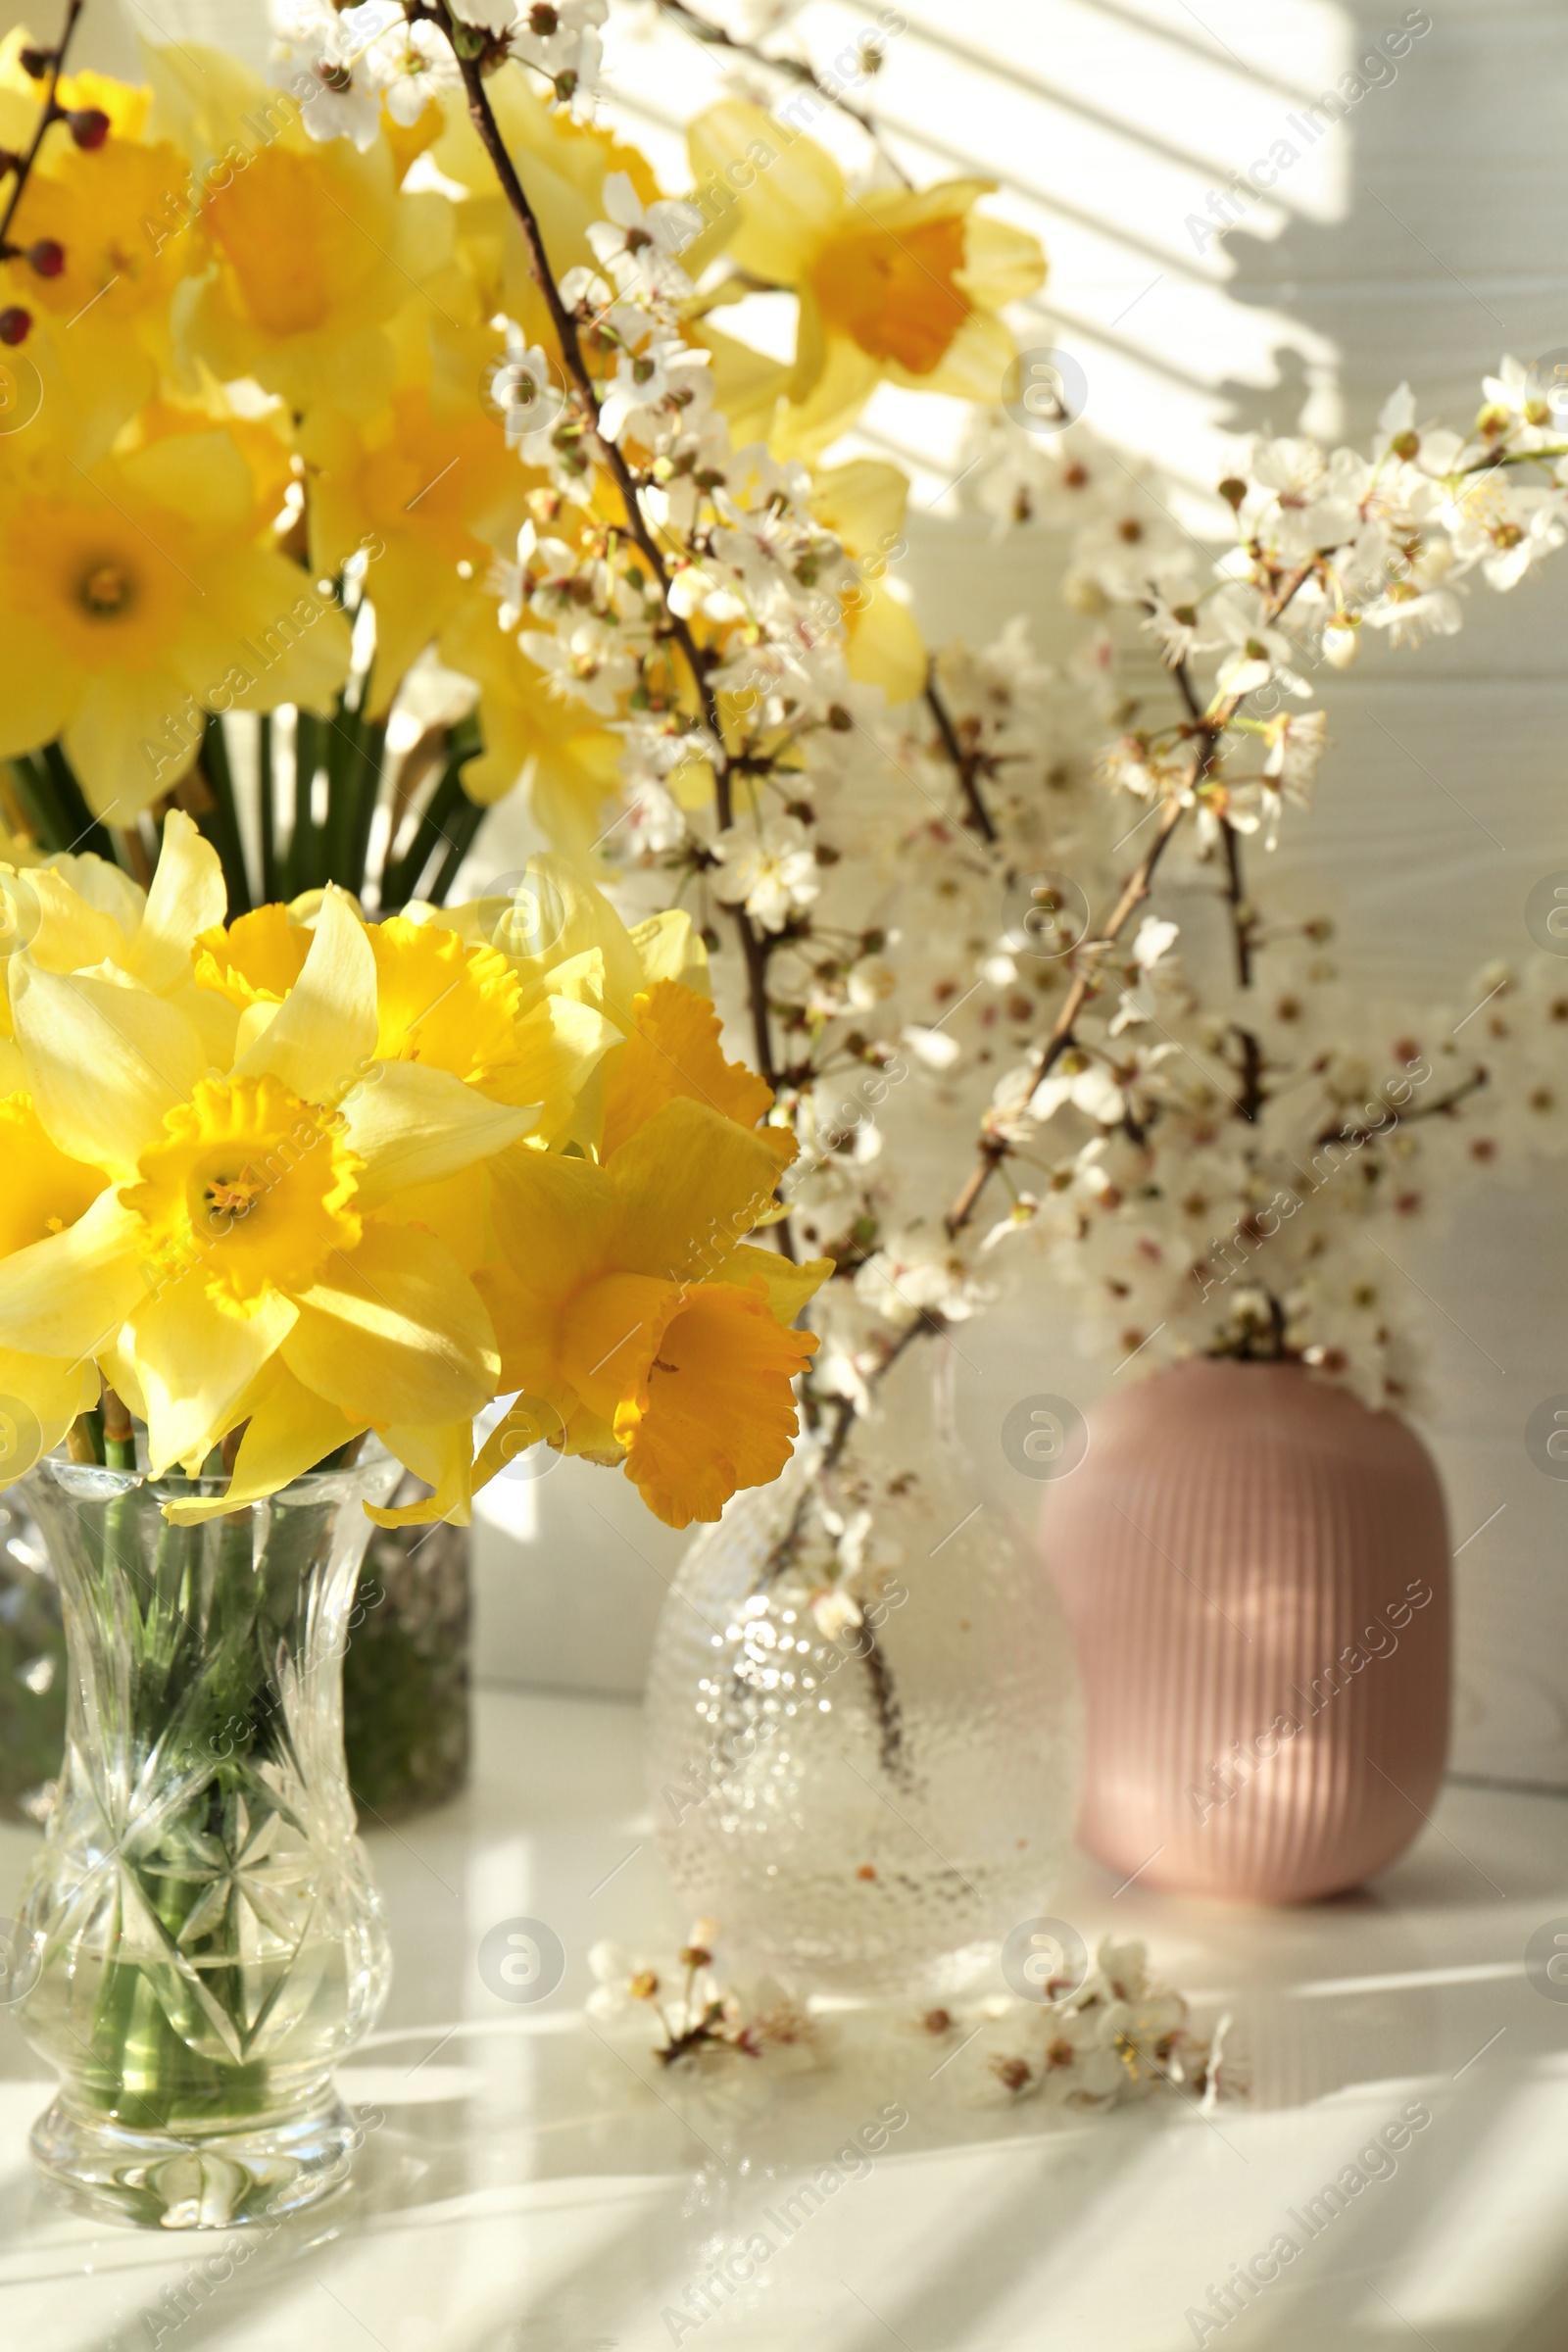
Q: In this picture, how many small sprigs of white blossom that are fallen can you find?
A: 2